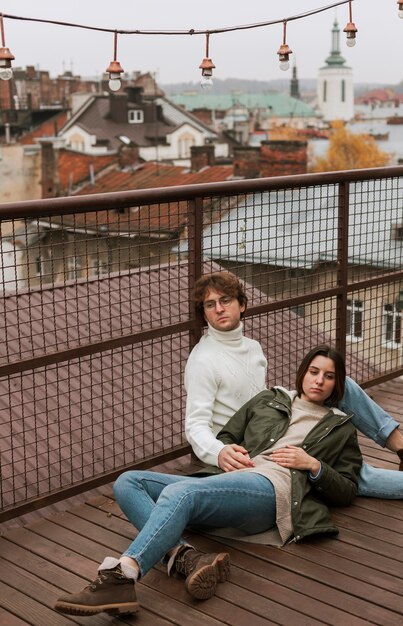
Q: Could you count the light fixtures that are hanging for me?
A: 6